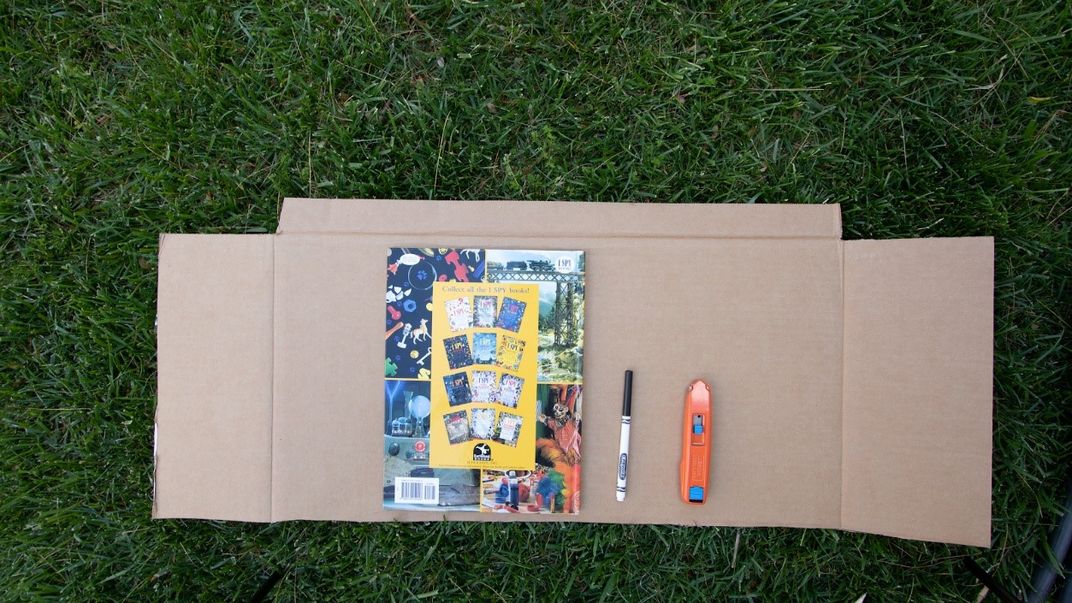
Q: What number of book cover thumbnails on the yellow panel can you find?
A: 12